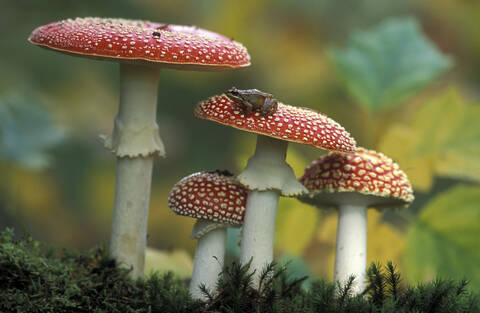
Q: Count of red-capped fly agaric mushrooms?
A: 4